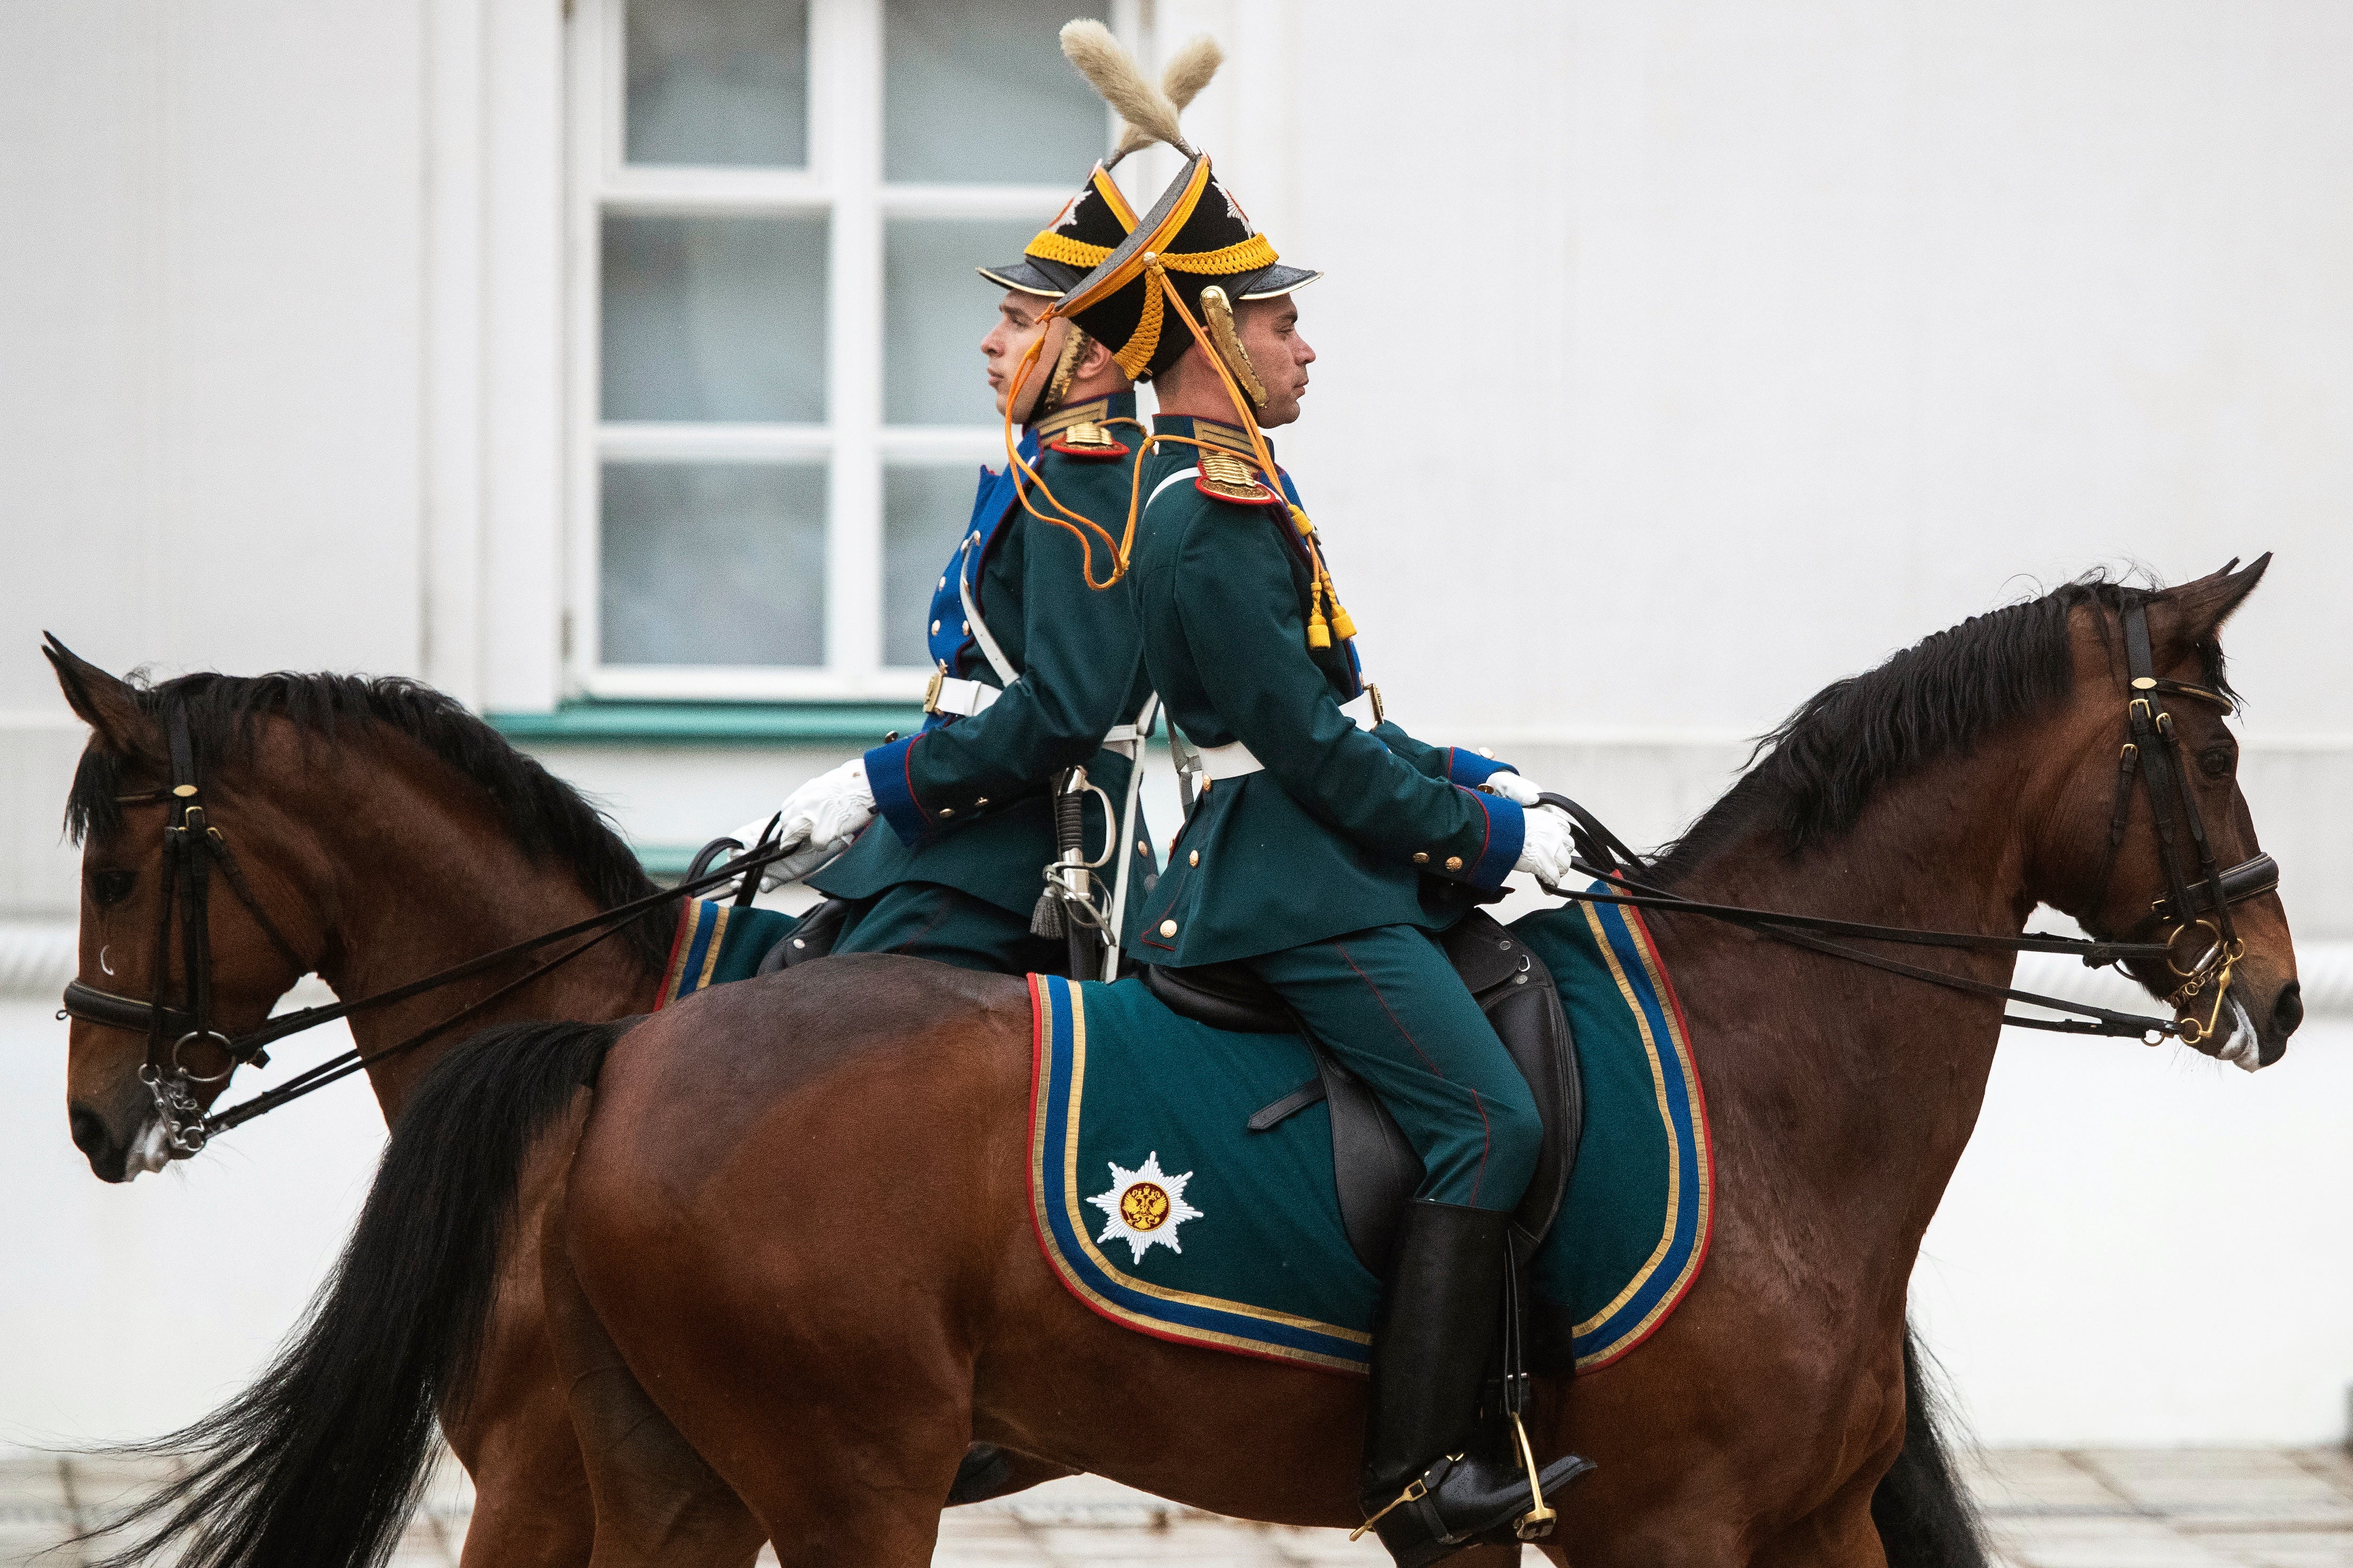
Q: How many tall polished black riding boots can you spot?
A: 1